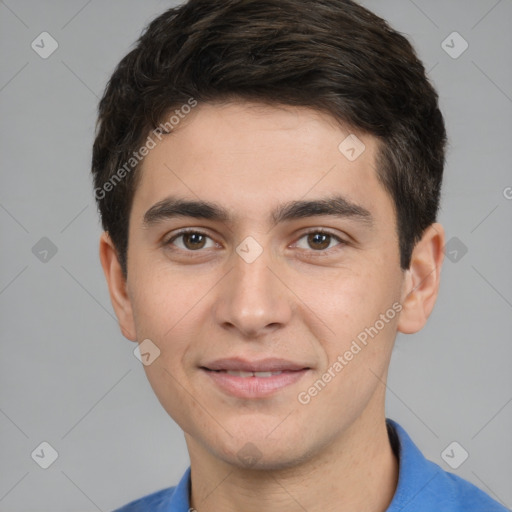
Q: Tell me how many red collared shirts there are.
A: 0